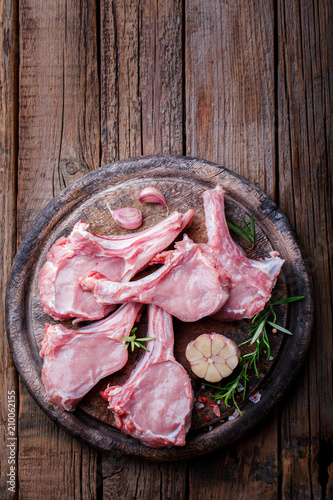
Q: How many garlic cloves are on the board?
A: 2